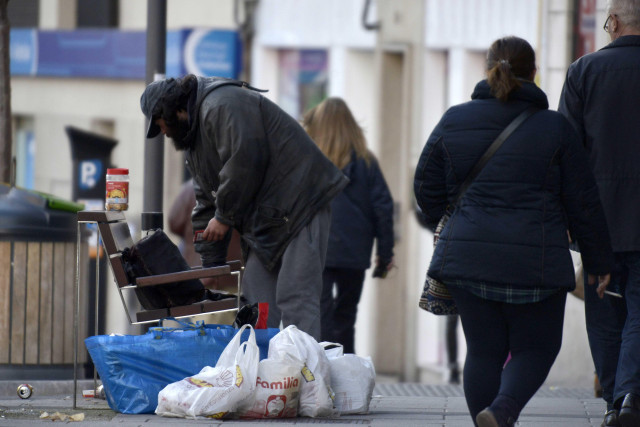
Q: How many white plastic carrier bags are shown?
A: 4